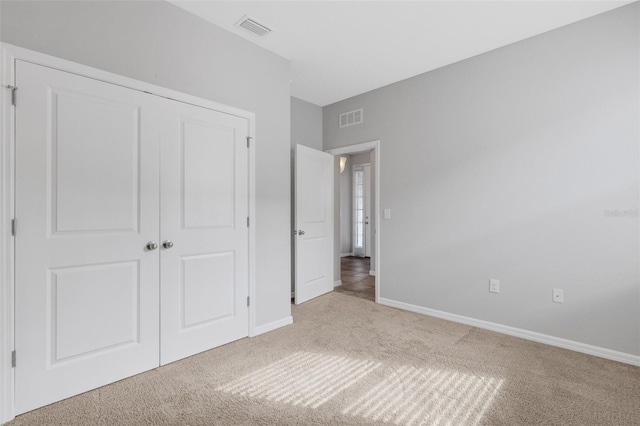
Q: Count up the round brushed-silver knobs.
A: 3